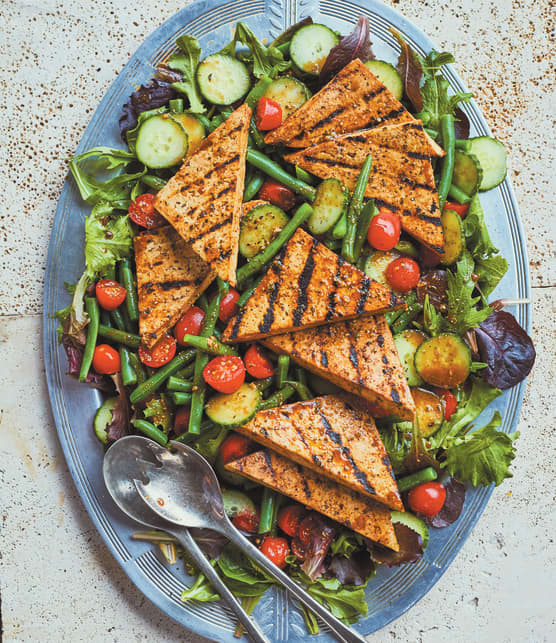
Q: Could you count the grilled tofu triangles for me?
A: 8